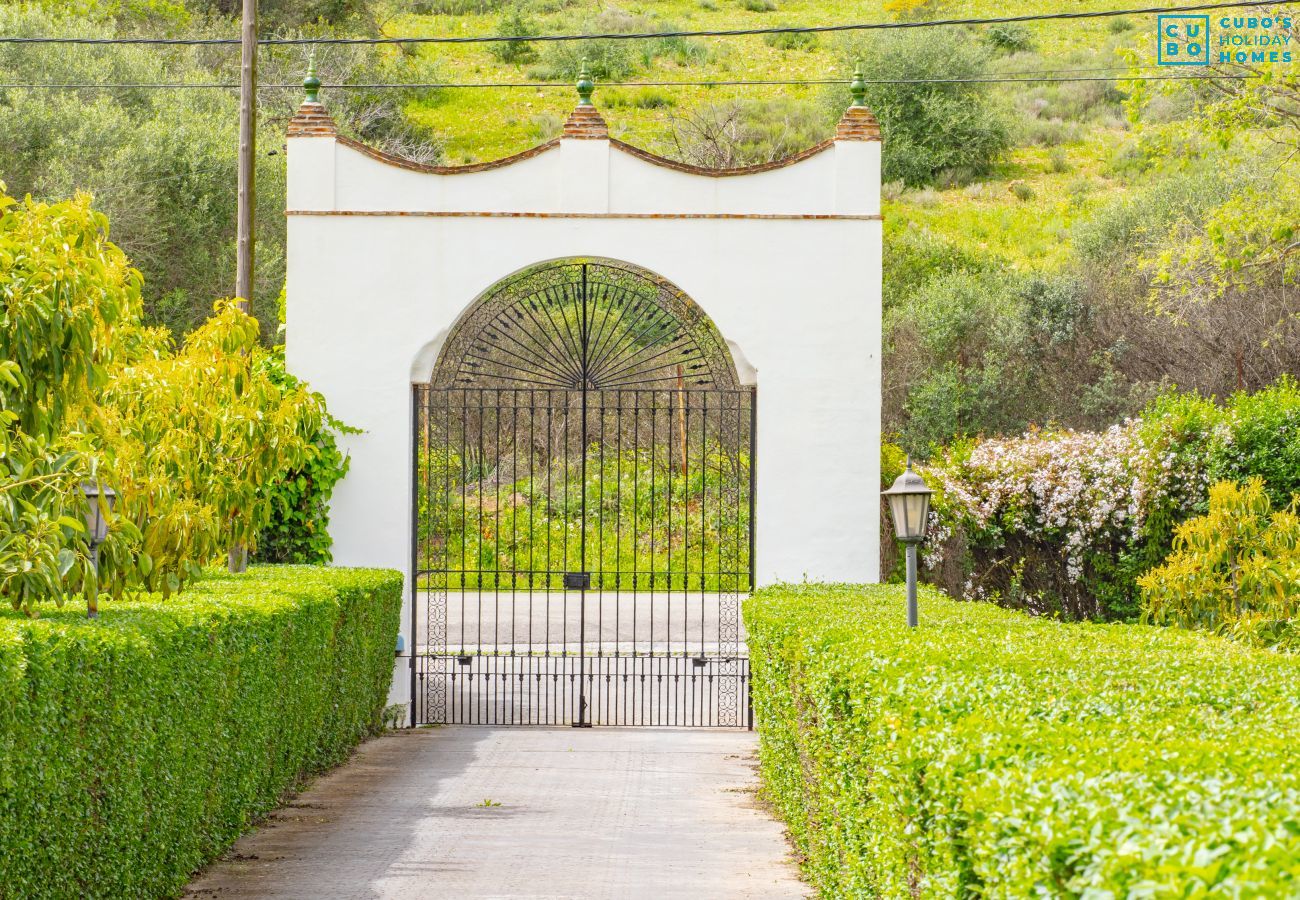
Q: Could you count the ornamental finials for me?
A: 3